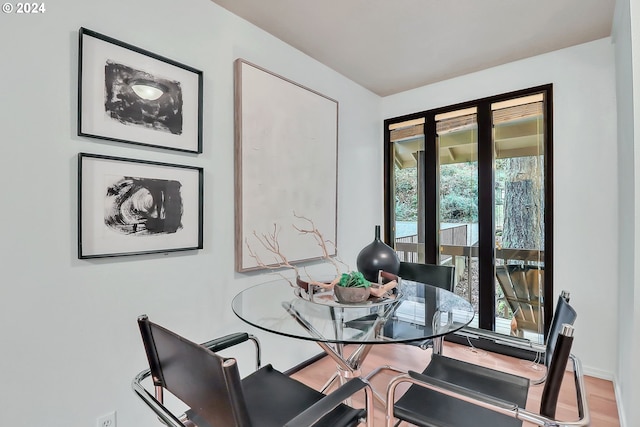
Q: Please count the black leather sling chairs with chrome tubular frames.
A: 3